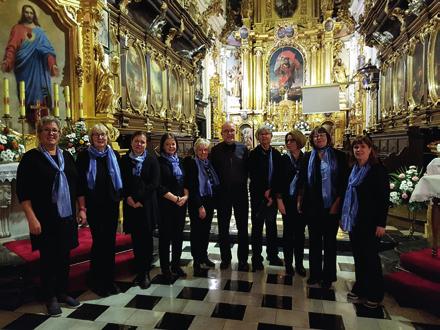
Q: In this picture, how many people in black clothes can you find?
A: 10